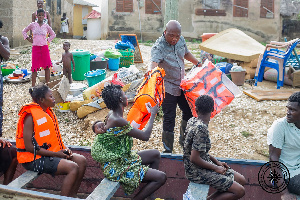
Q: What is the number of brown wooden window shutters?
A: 4